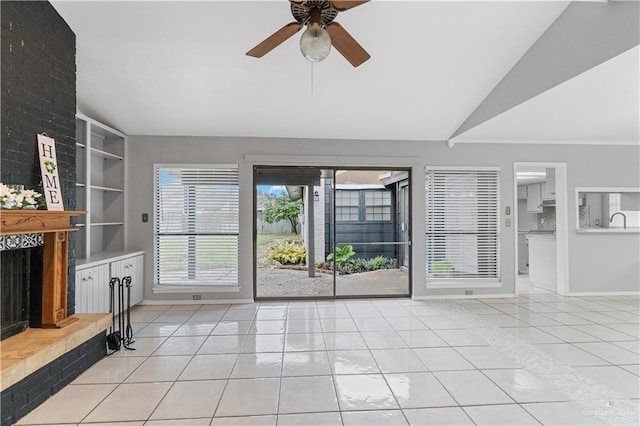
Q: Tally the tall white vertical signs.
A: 1